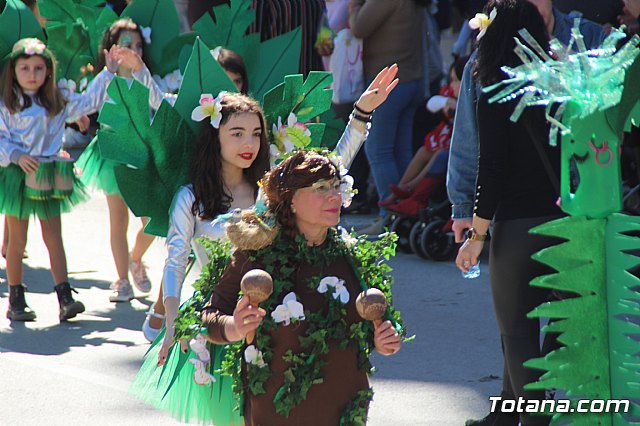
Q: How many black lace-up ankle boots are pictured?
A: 2